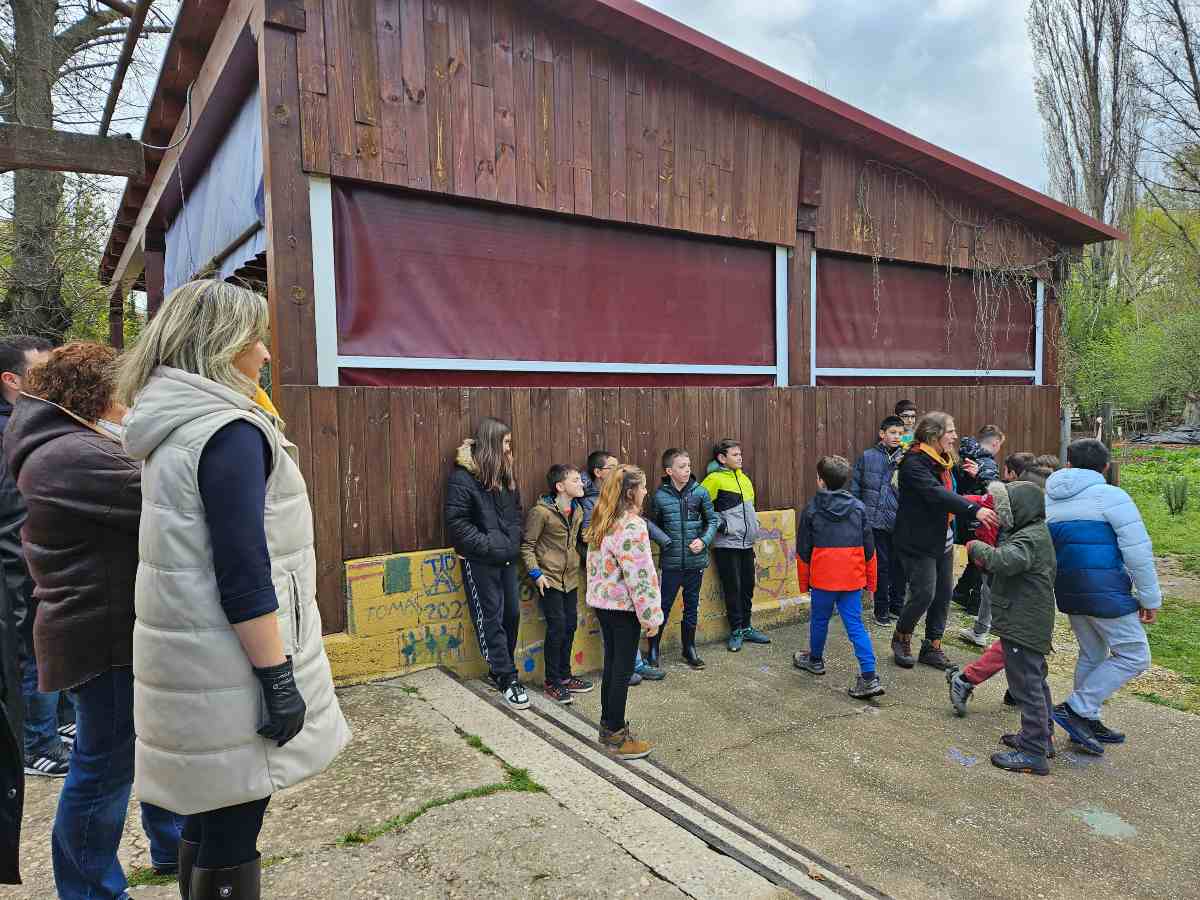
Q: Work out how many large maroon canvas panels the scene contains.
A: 2